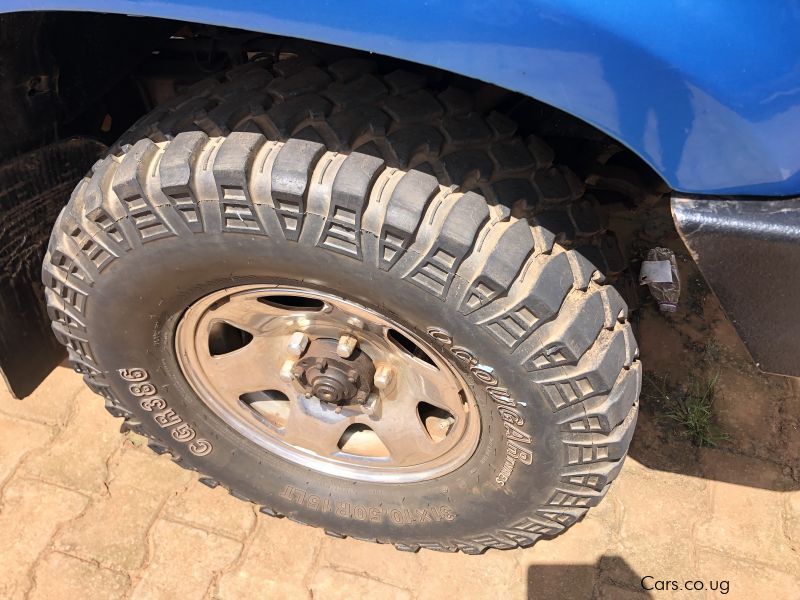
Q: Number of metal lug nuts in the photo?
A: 5